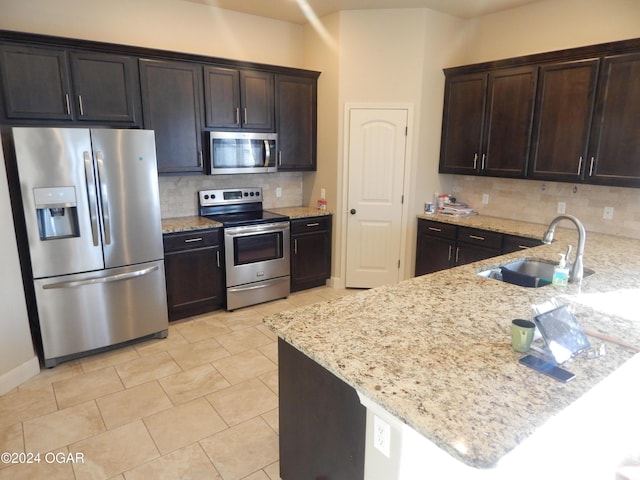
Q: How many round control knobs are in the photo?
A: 5